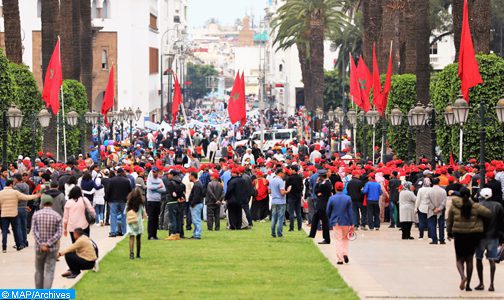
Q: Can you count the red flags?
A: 10